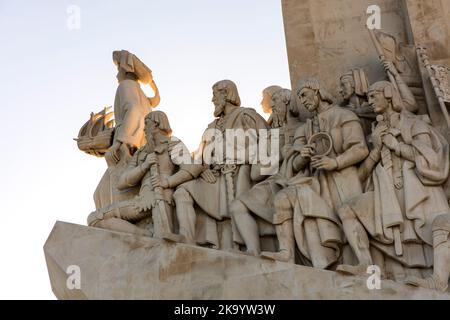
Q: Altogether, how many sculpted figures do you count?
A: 8